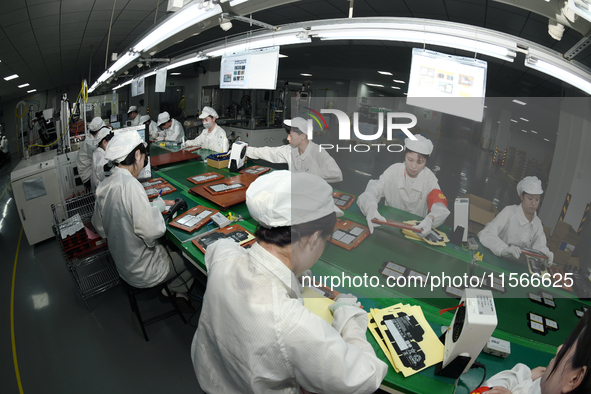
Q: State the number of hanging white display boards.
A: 4